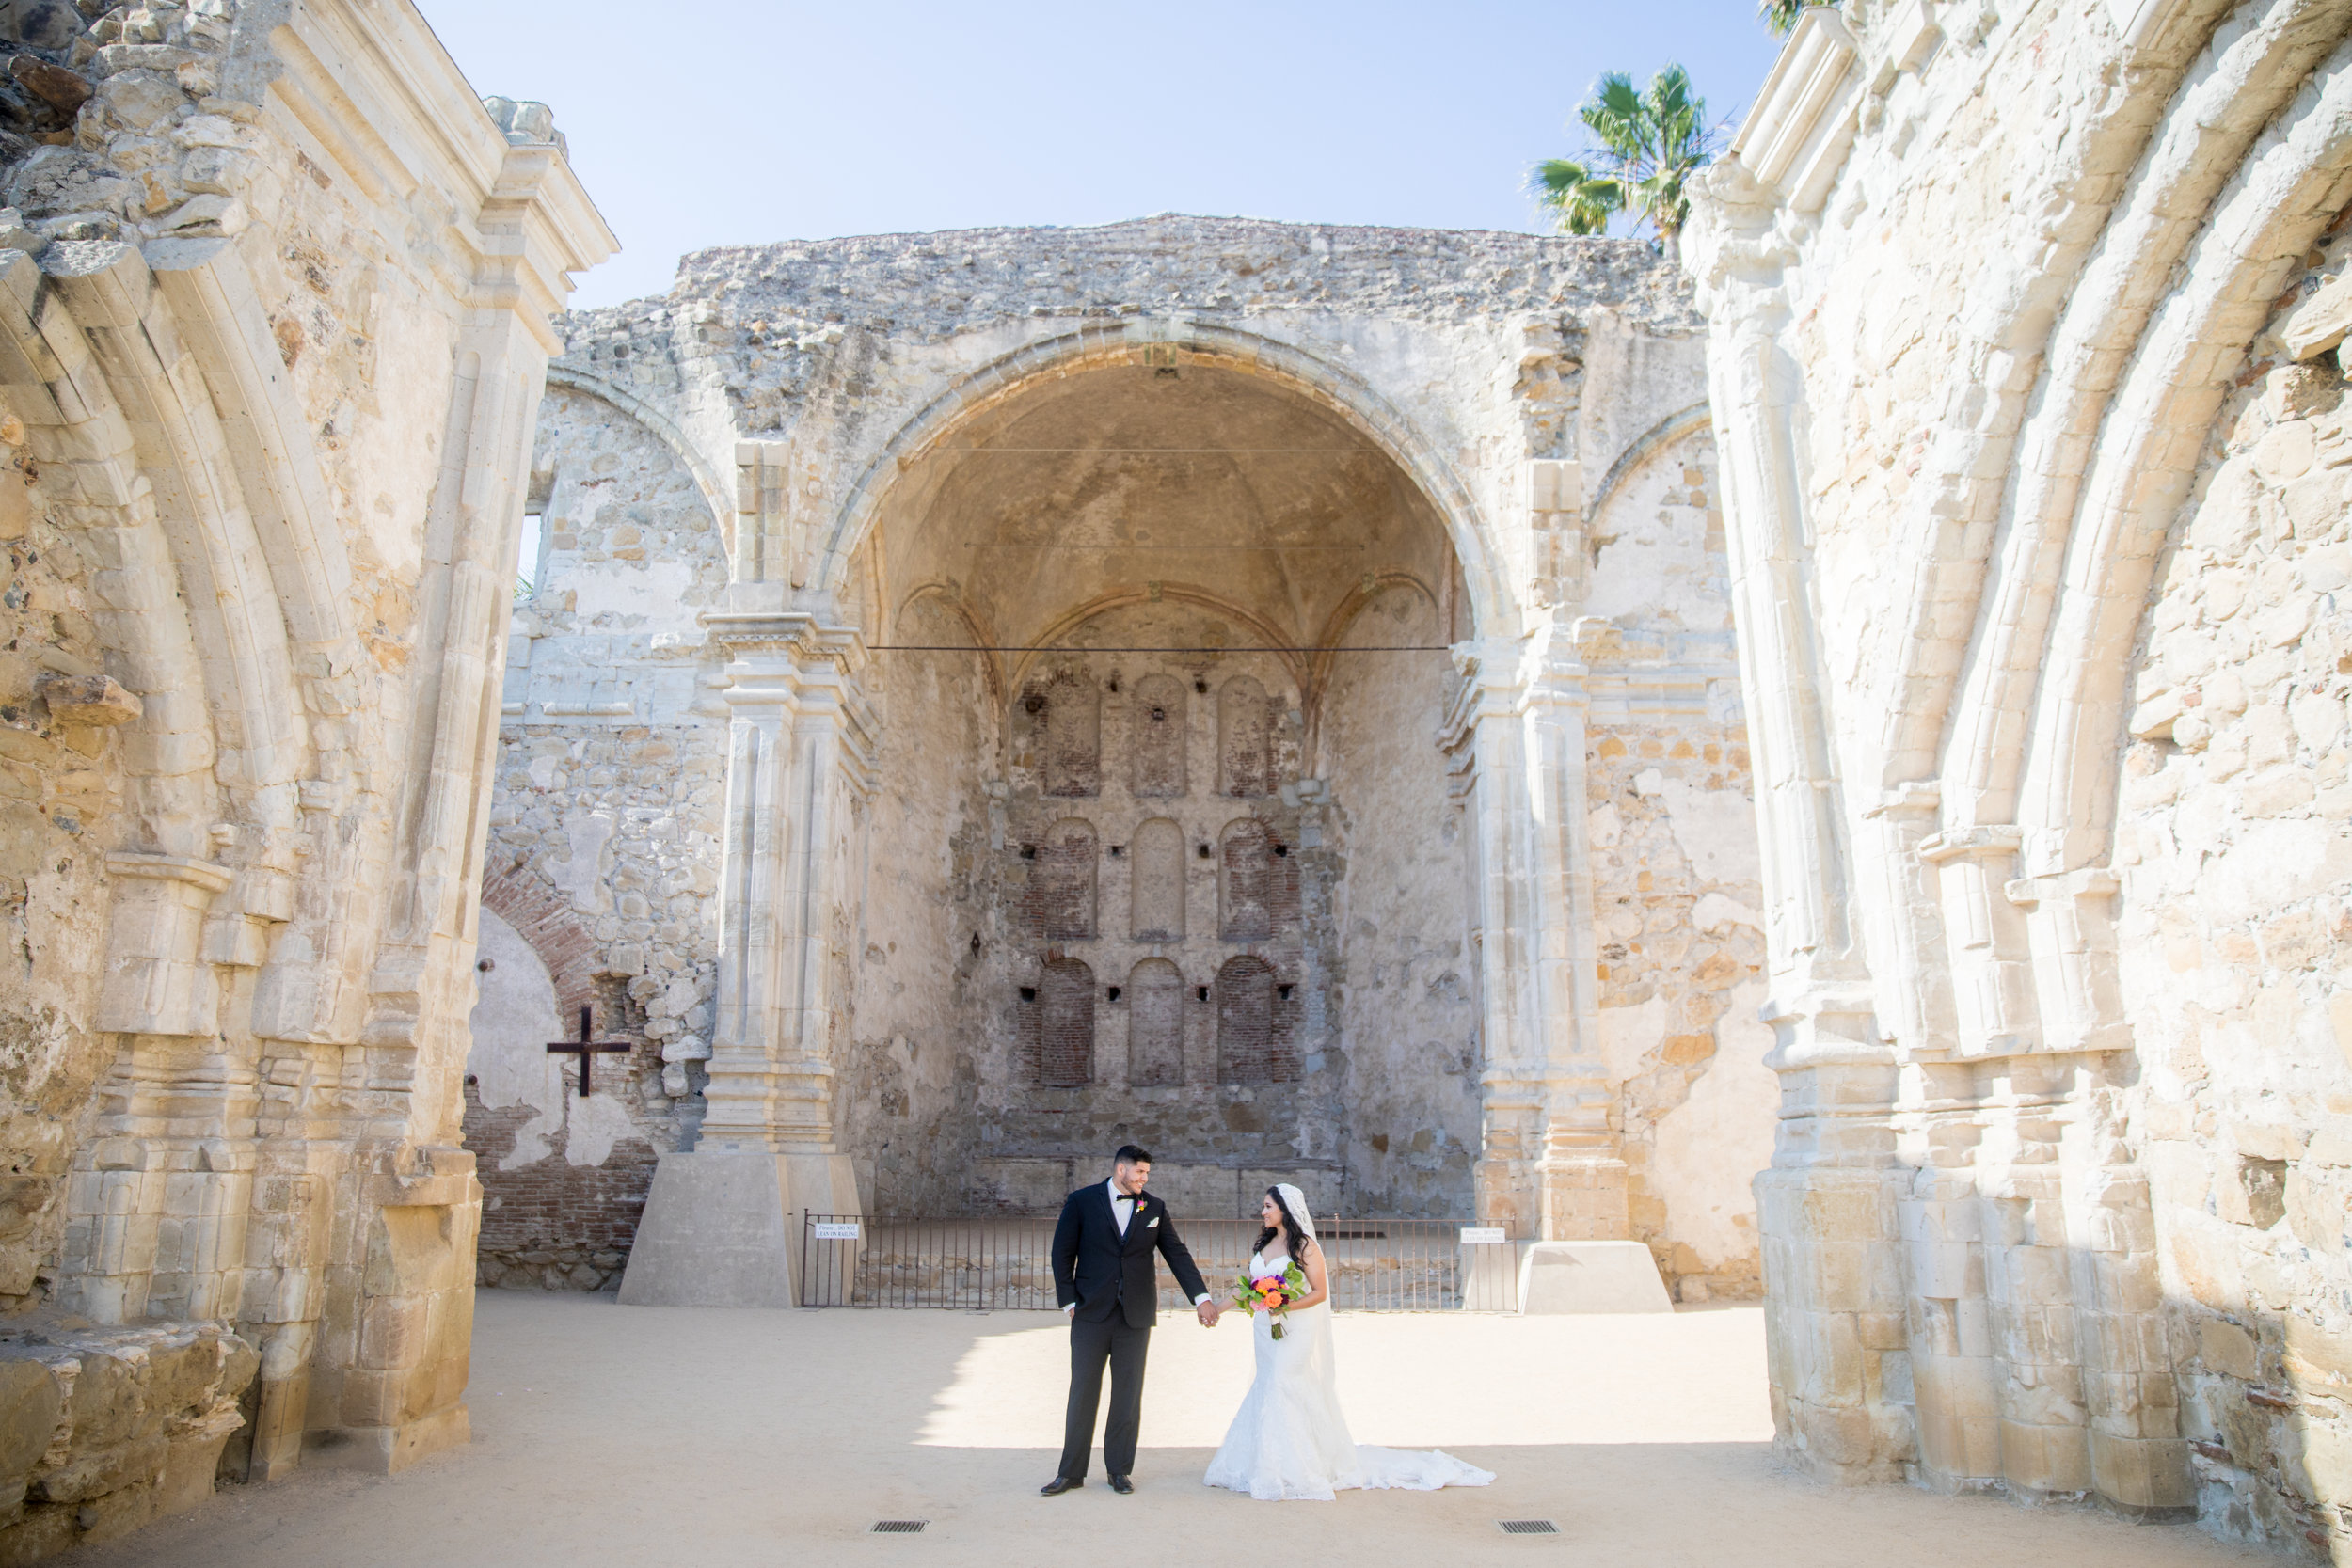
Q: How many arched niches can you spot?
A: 9